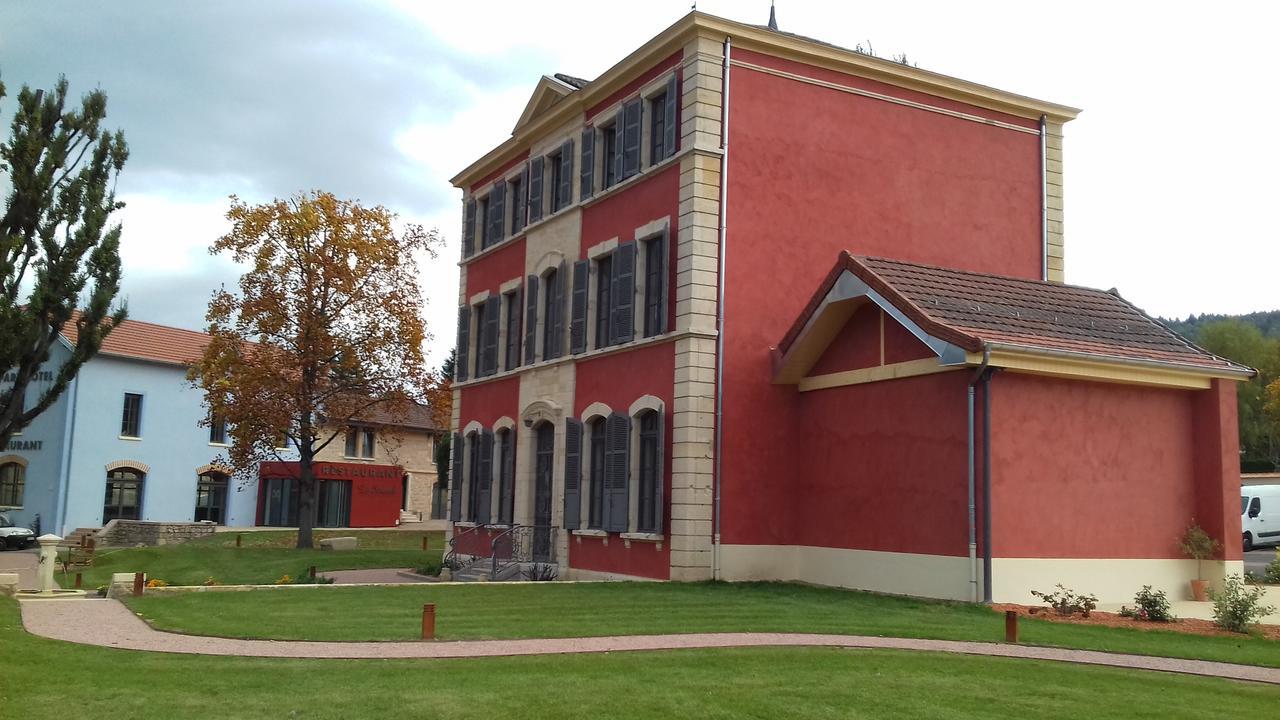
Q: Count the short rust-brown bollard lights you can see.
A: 7